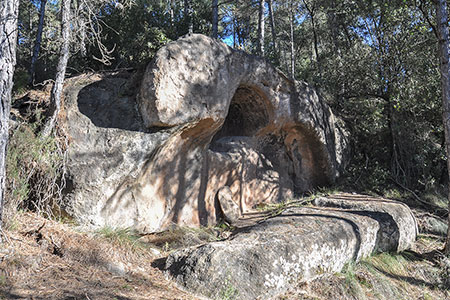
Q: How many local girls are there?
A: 0